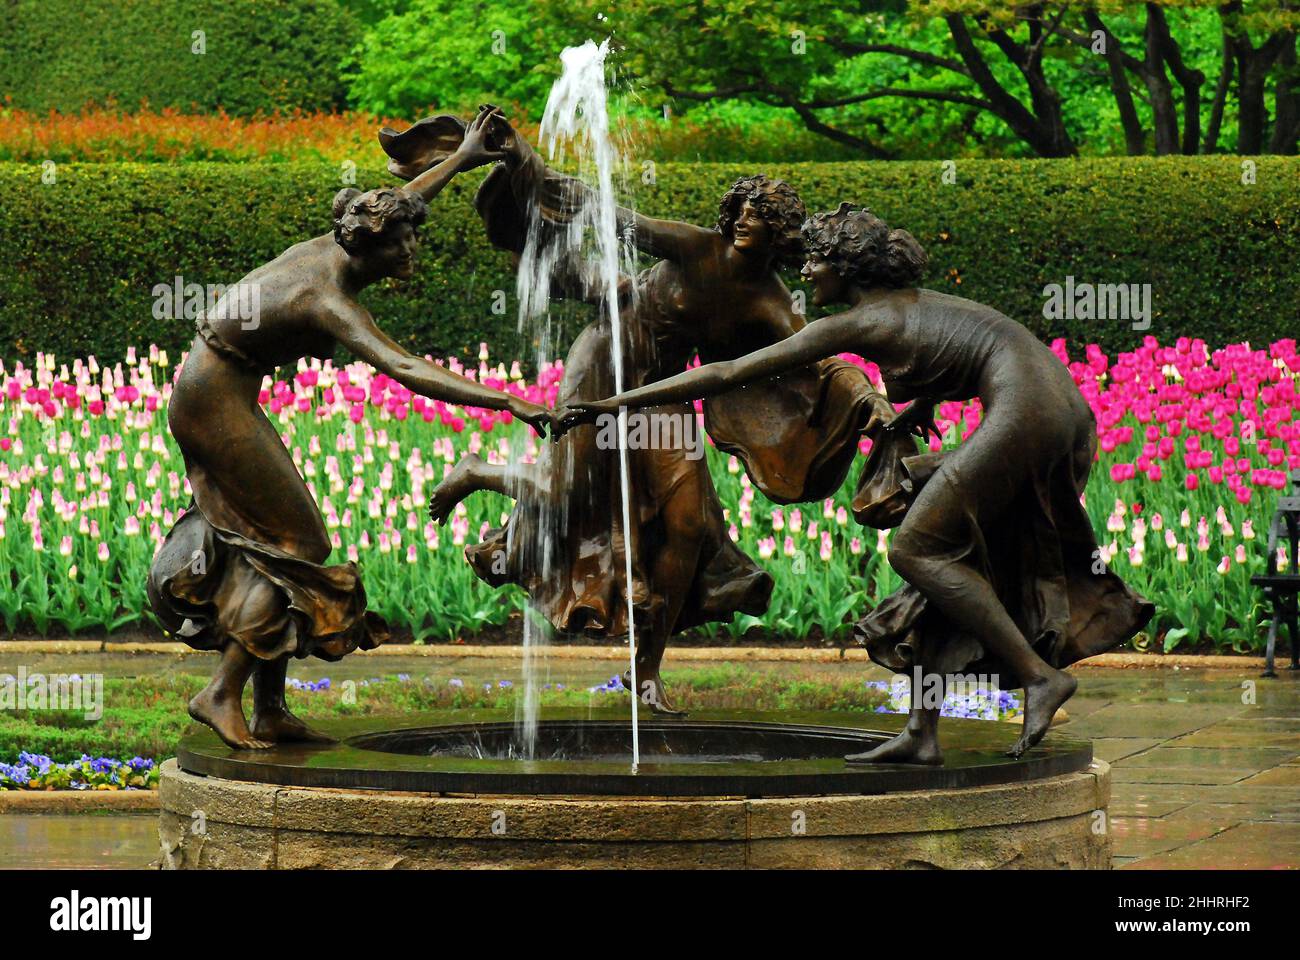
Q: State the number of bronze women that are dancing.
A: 3